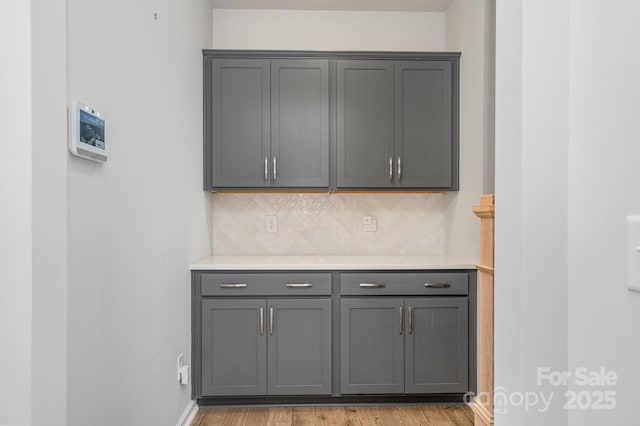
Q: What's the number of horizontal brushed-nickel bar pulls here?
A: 4